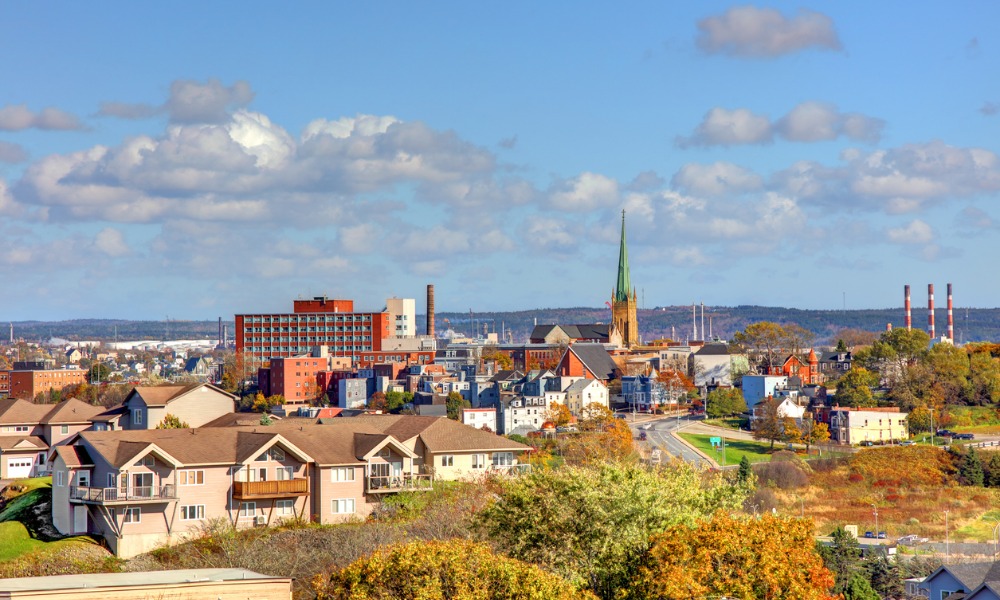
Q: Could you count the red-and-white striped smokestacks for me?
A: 3